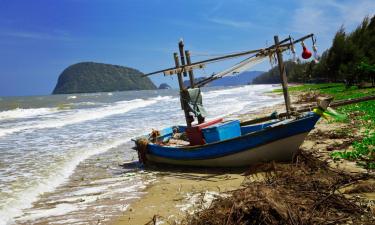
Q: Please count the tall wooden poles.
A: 4